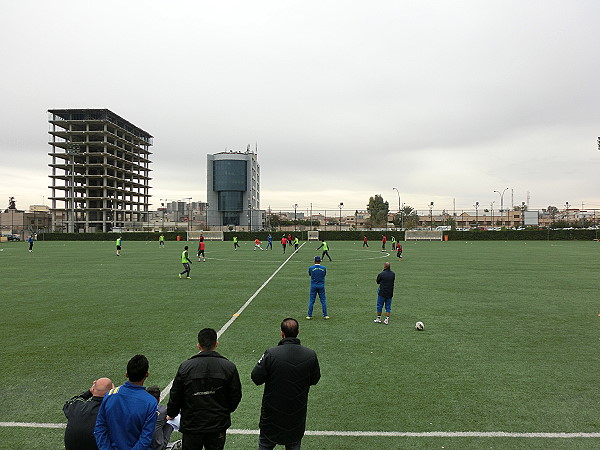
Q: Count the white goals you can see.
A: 2